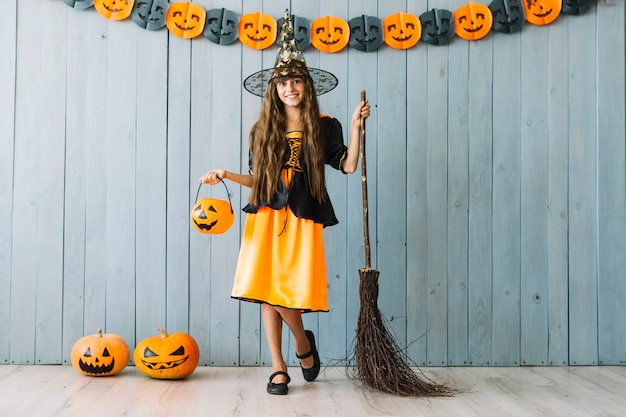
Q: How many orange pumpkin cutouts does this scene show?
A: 7